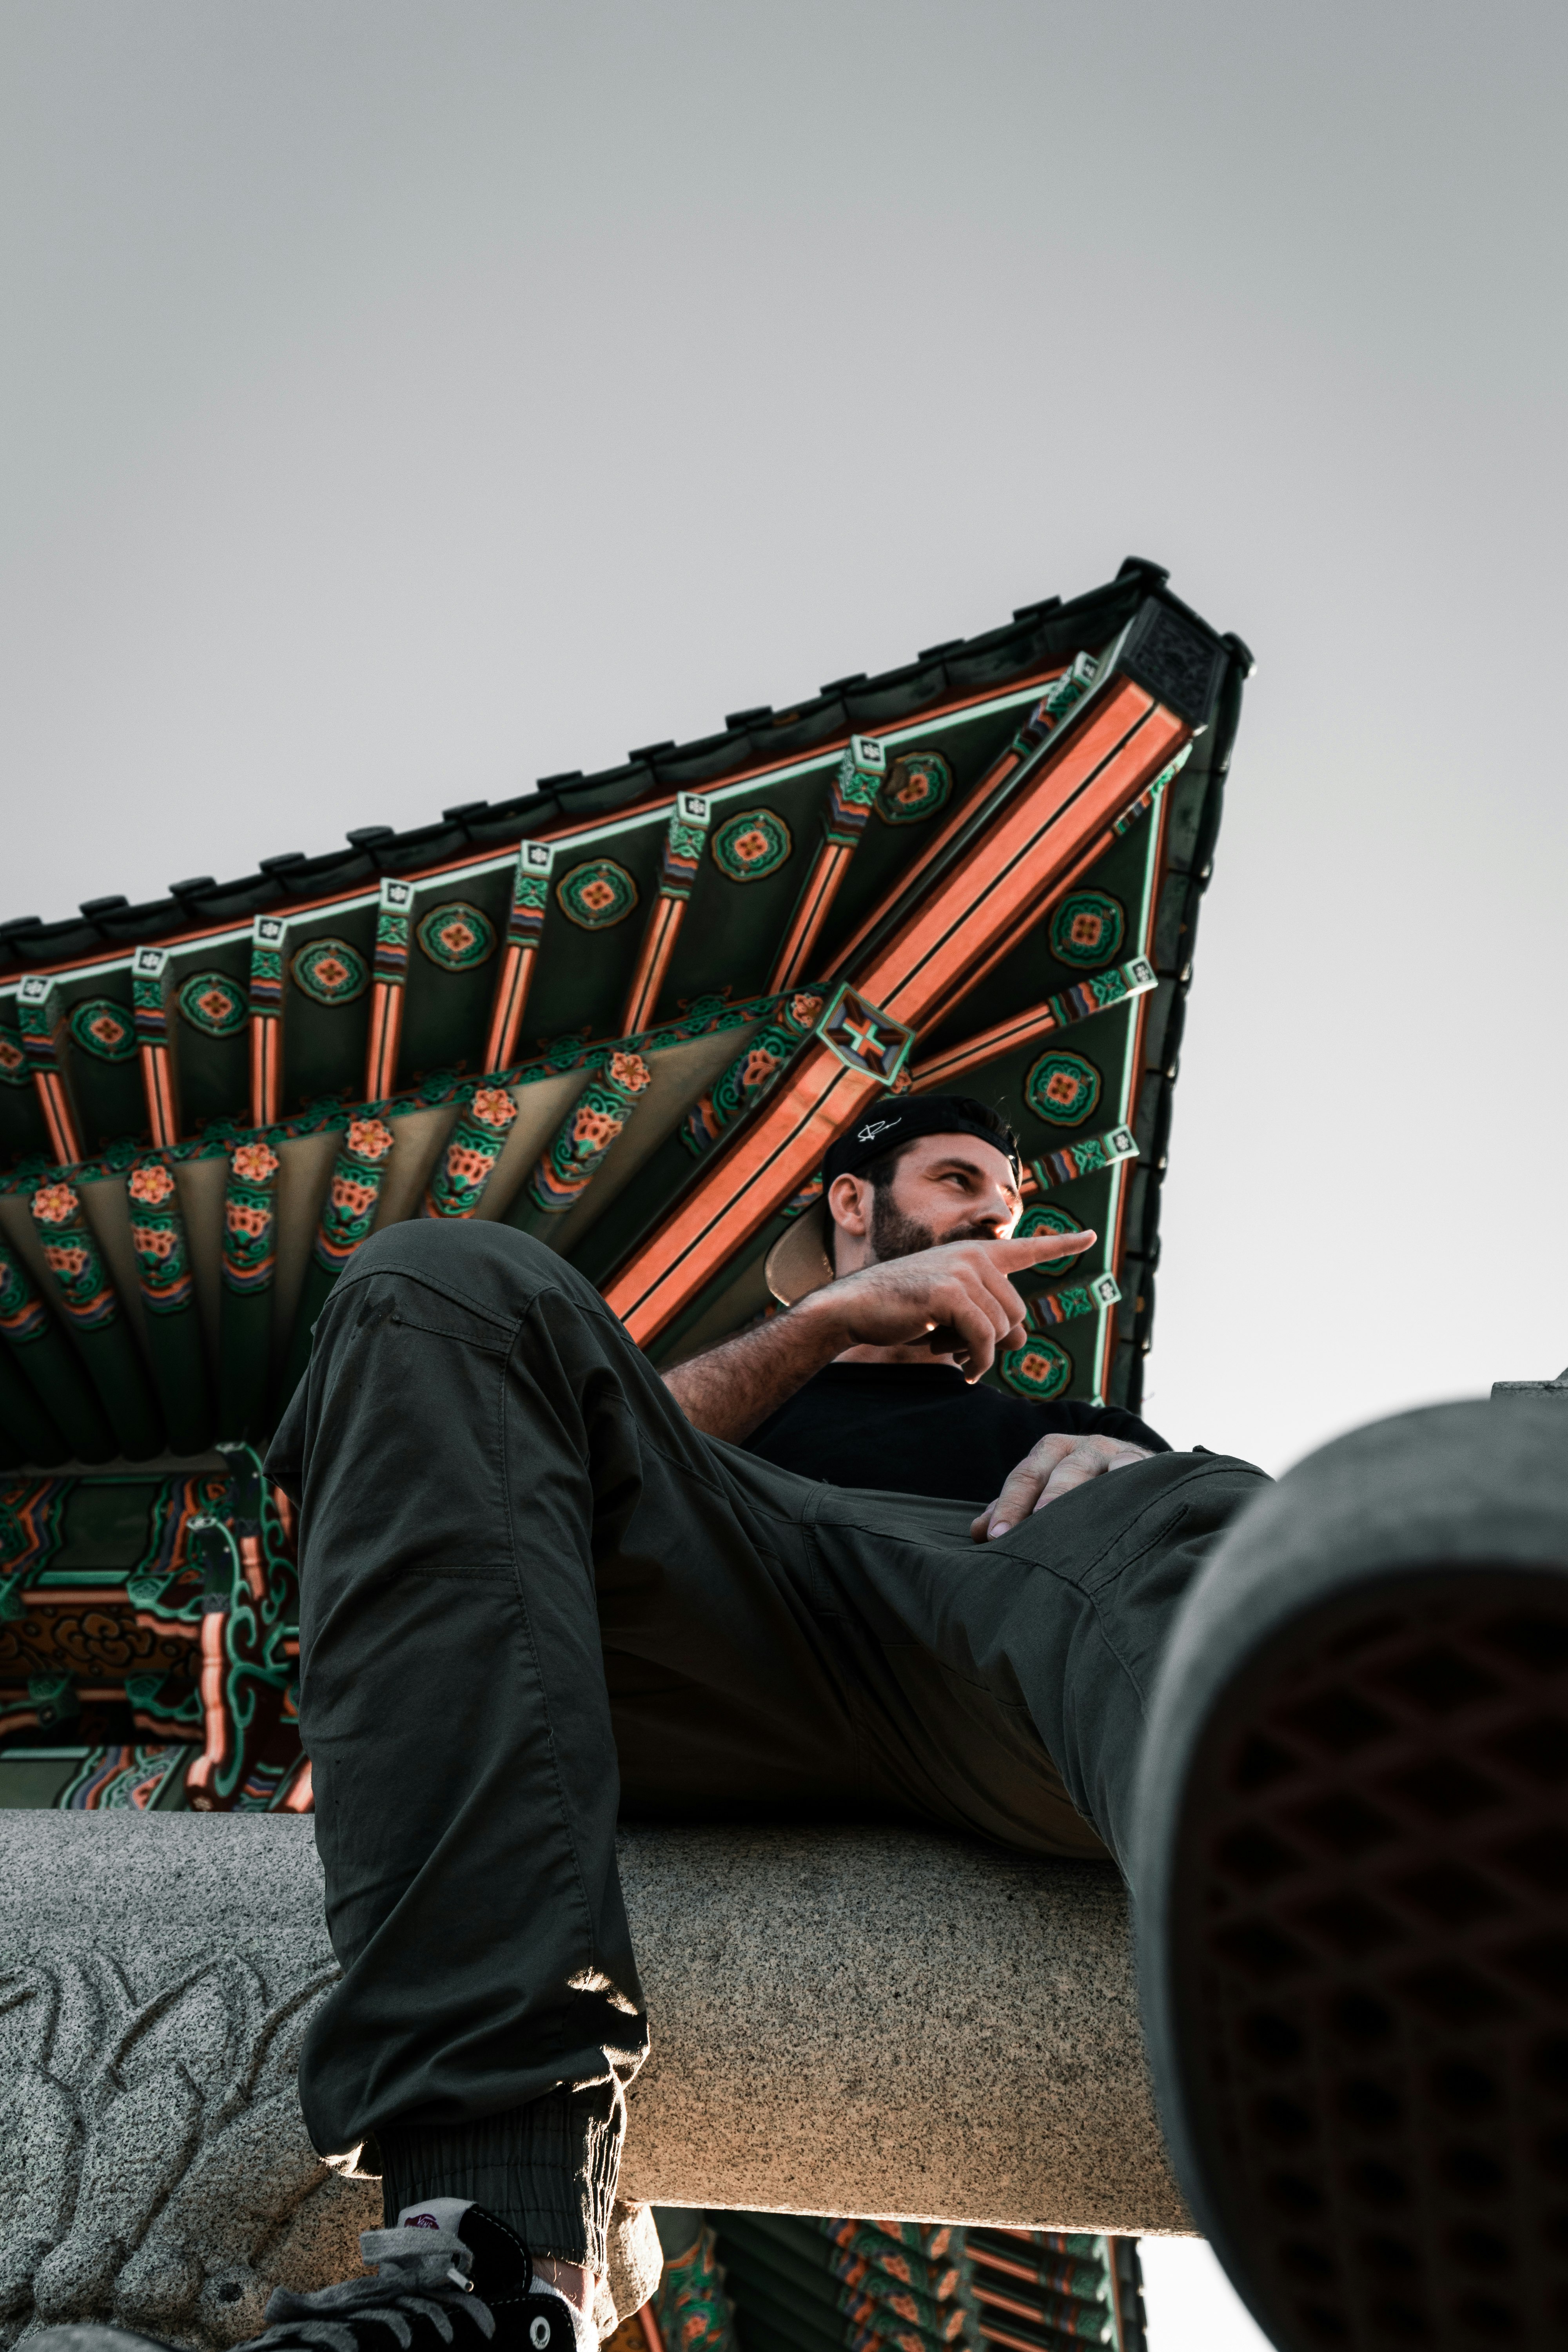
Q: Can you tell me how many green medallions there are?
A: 12